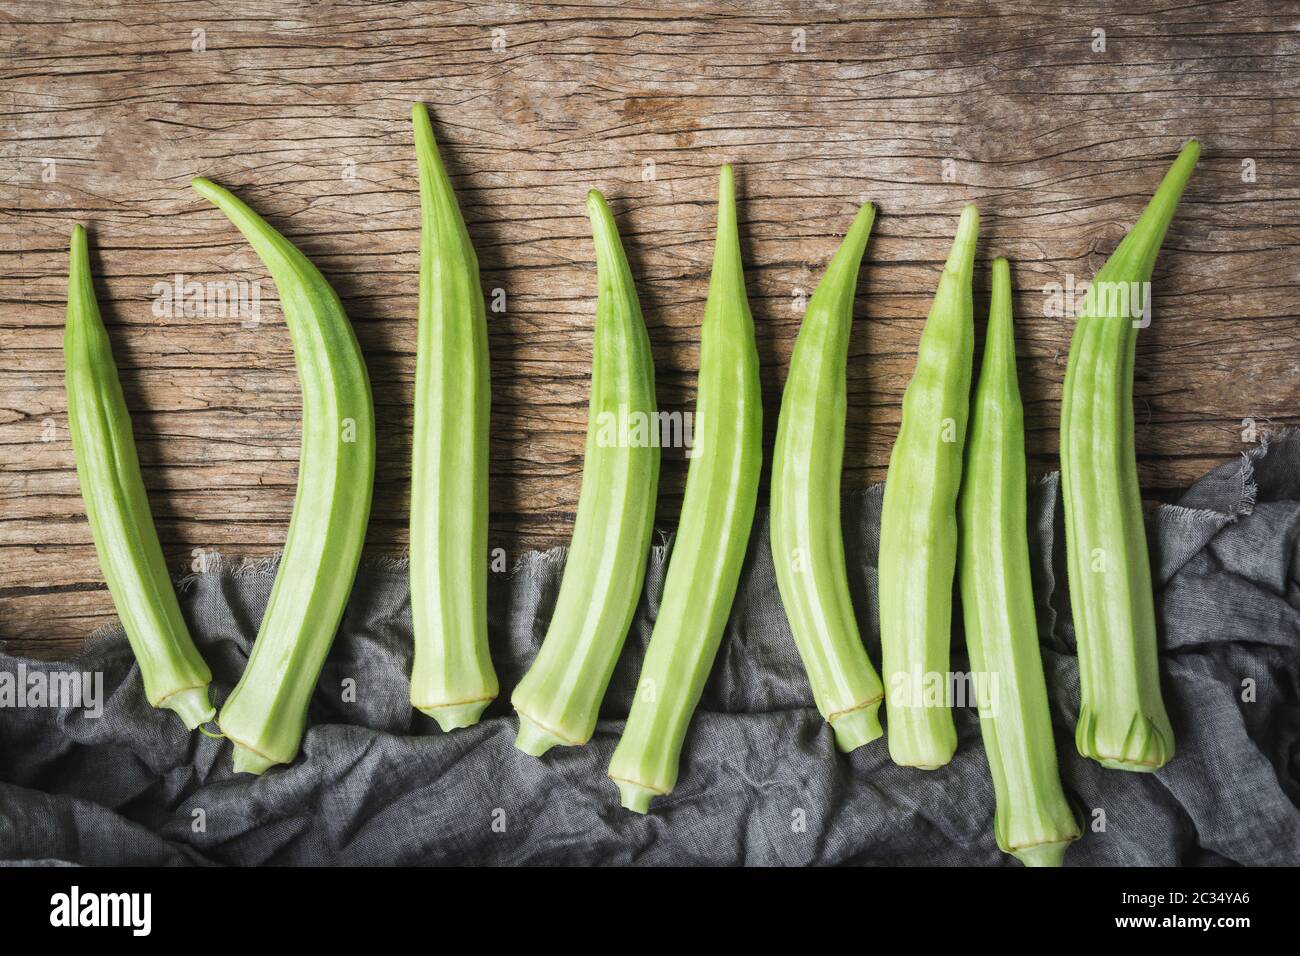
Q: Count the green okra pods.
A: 9